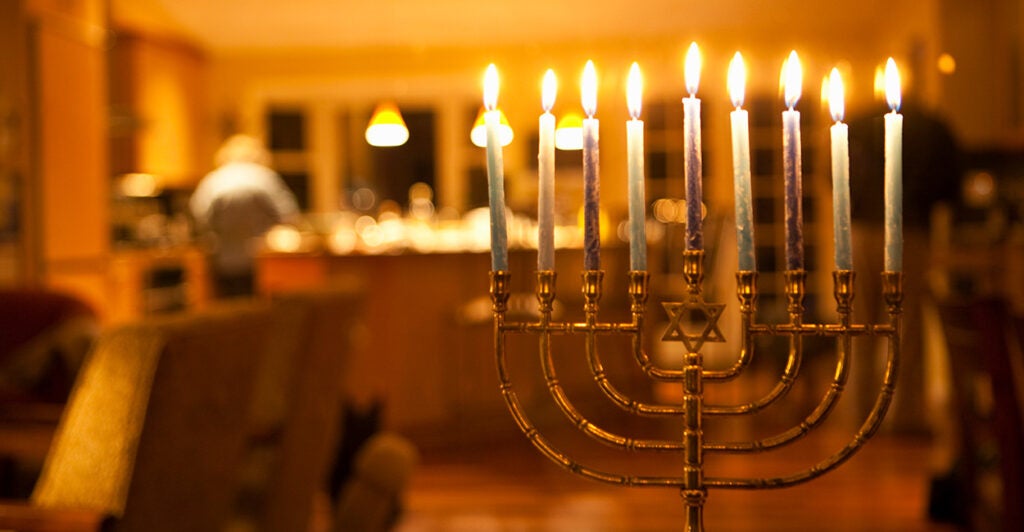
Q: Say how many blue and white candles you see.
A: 9